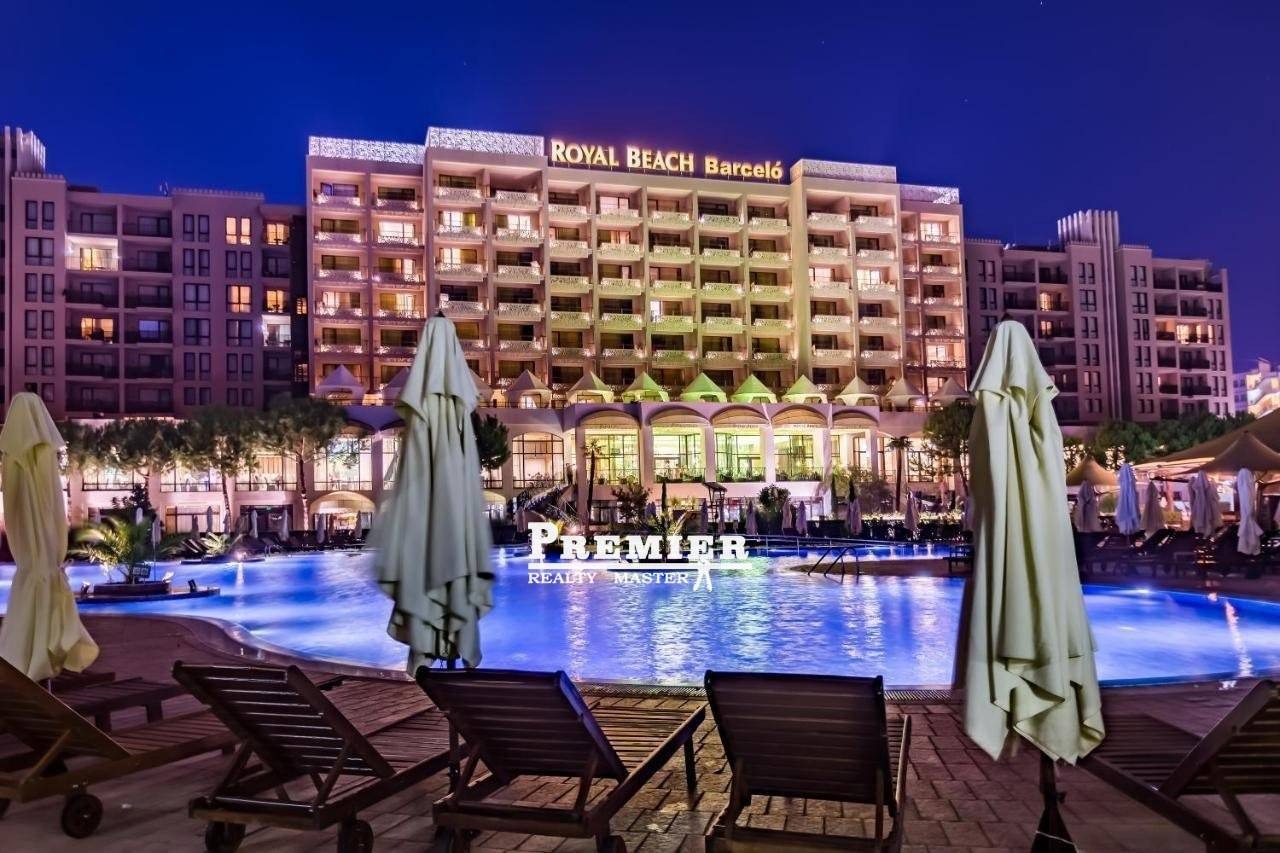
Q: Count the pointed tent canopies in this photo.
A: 12